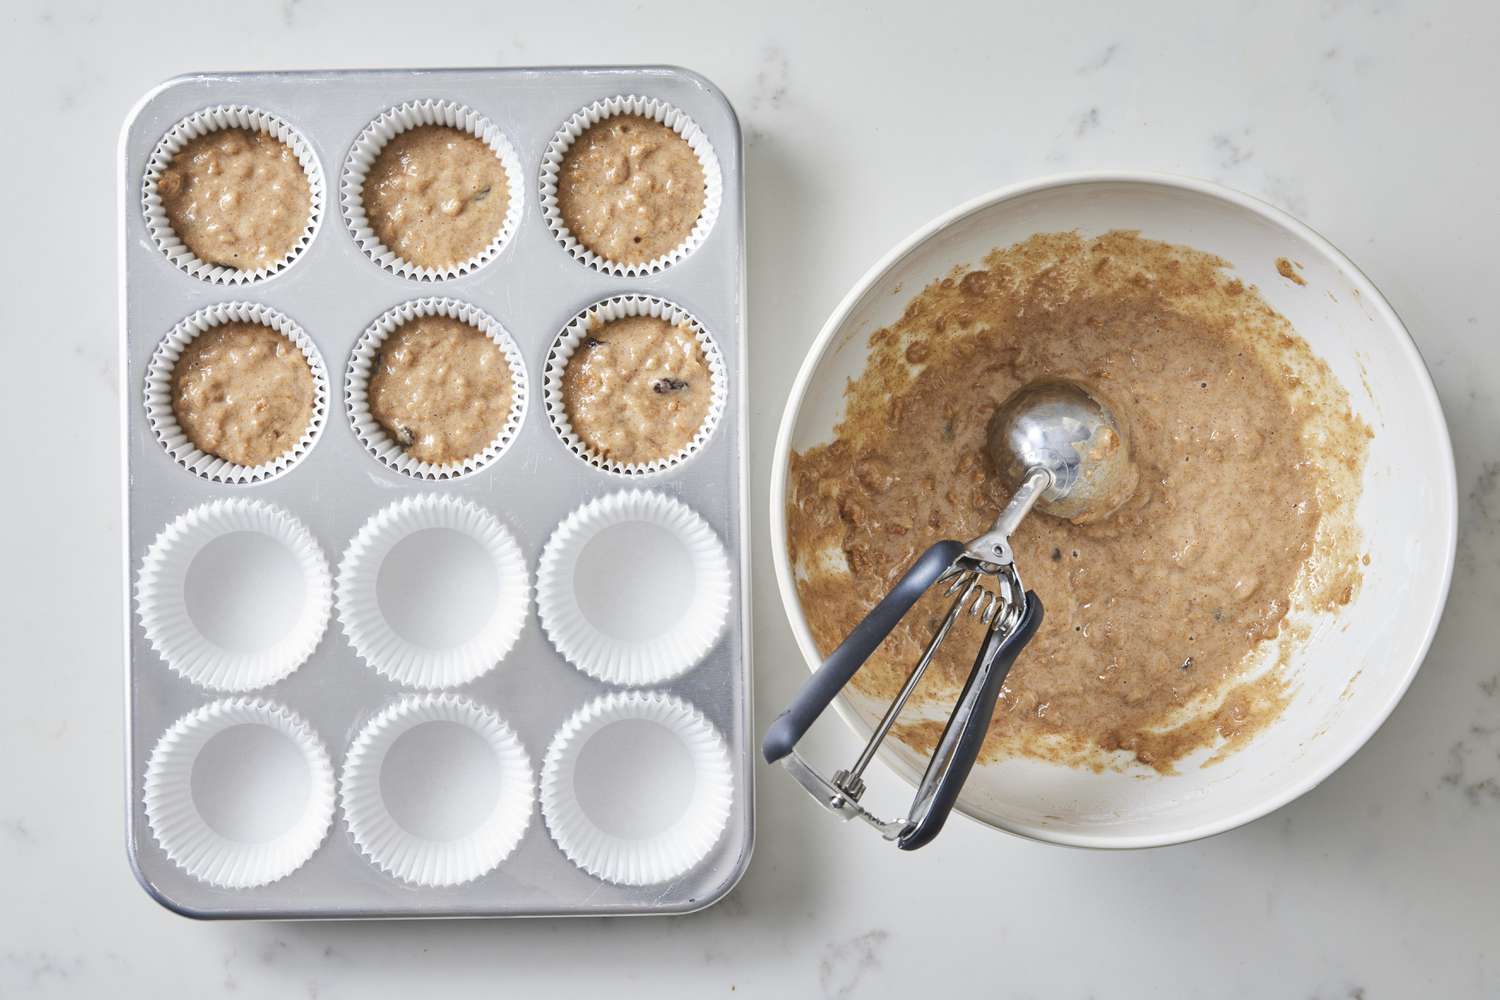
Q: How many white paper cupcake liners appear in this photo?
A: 12